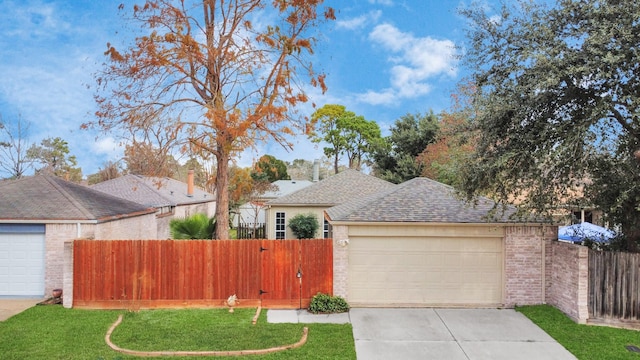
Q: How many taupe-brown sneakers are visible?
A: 0